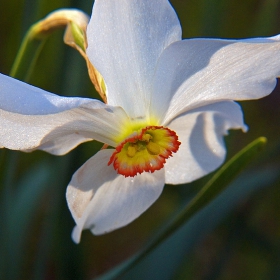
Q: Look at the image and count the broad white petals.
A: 5